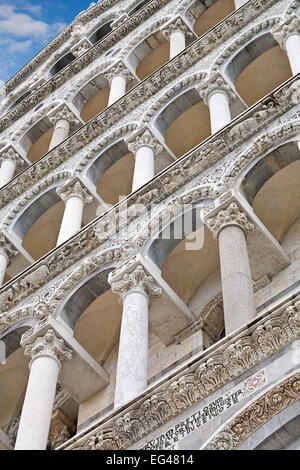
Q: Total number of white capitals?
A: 12